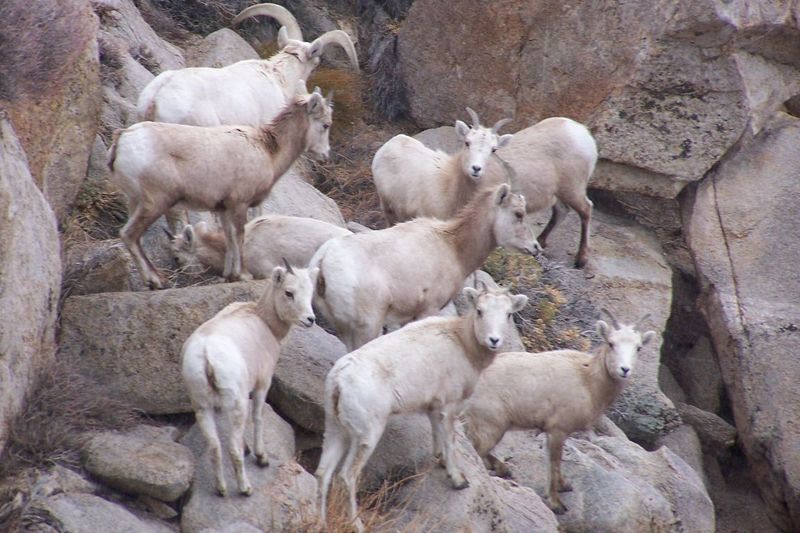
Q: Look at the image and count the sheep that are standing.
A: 8